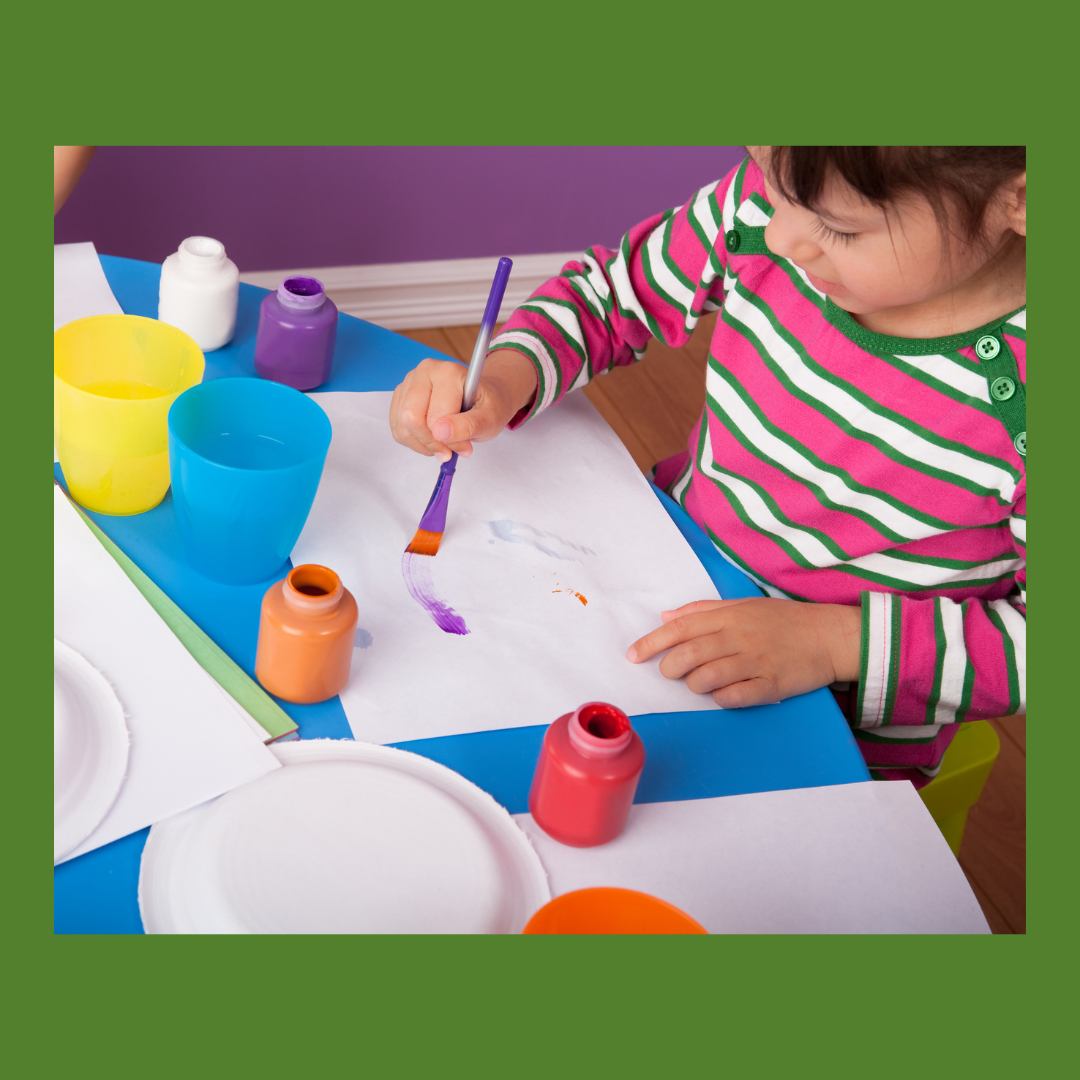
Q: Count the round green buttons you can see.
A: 4